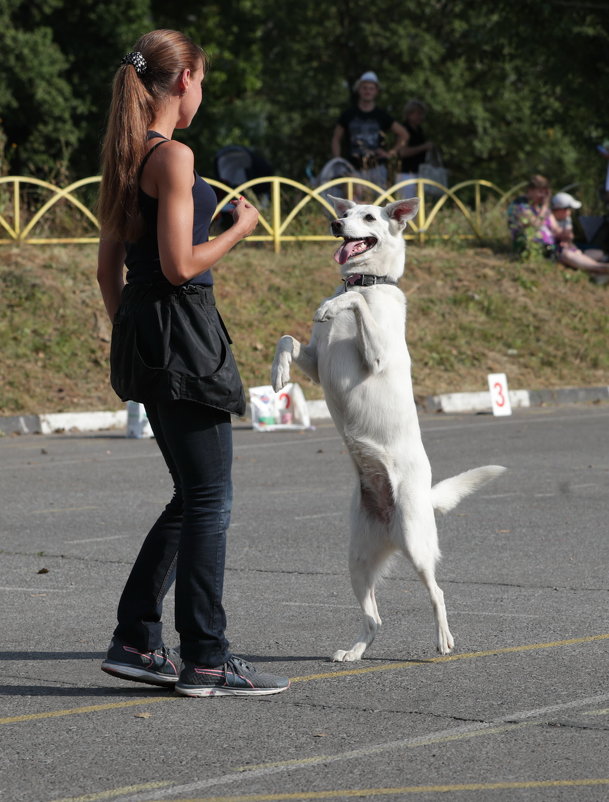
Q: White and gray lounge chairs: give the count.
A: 0